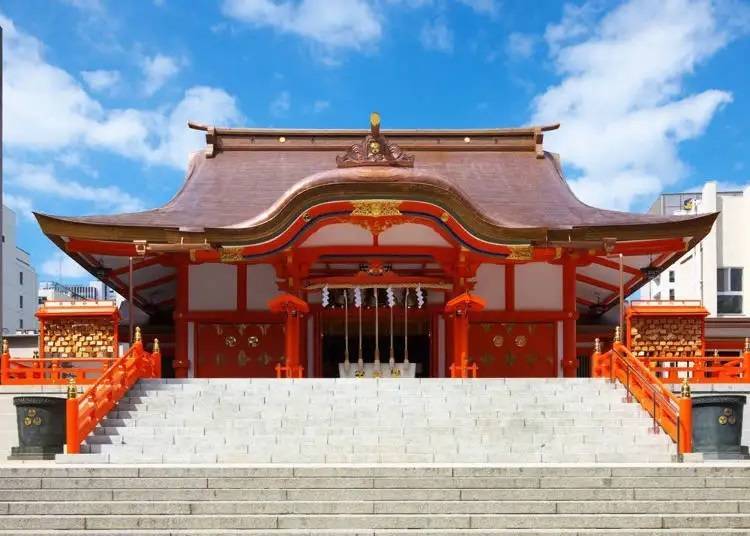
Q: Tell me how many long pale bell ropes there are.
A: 5